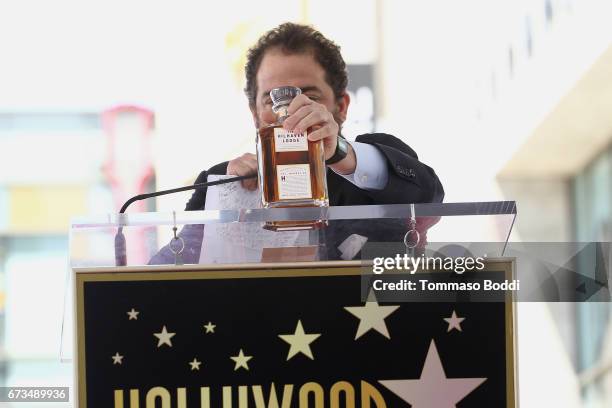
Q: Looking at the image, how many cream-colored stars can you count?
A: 8